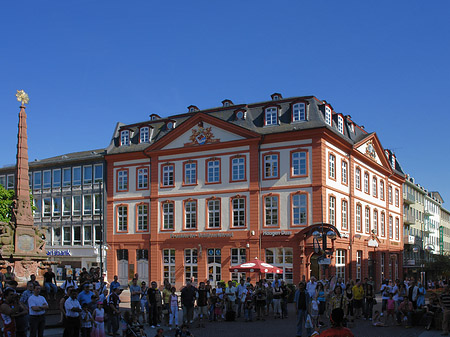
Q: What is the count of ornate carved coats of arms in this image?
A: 2